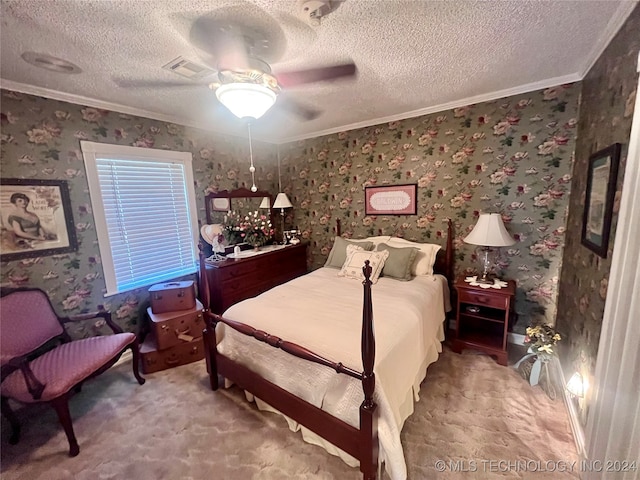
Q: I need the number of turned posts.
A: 4